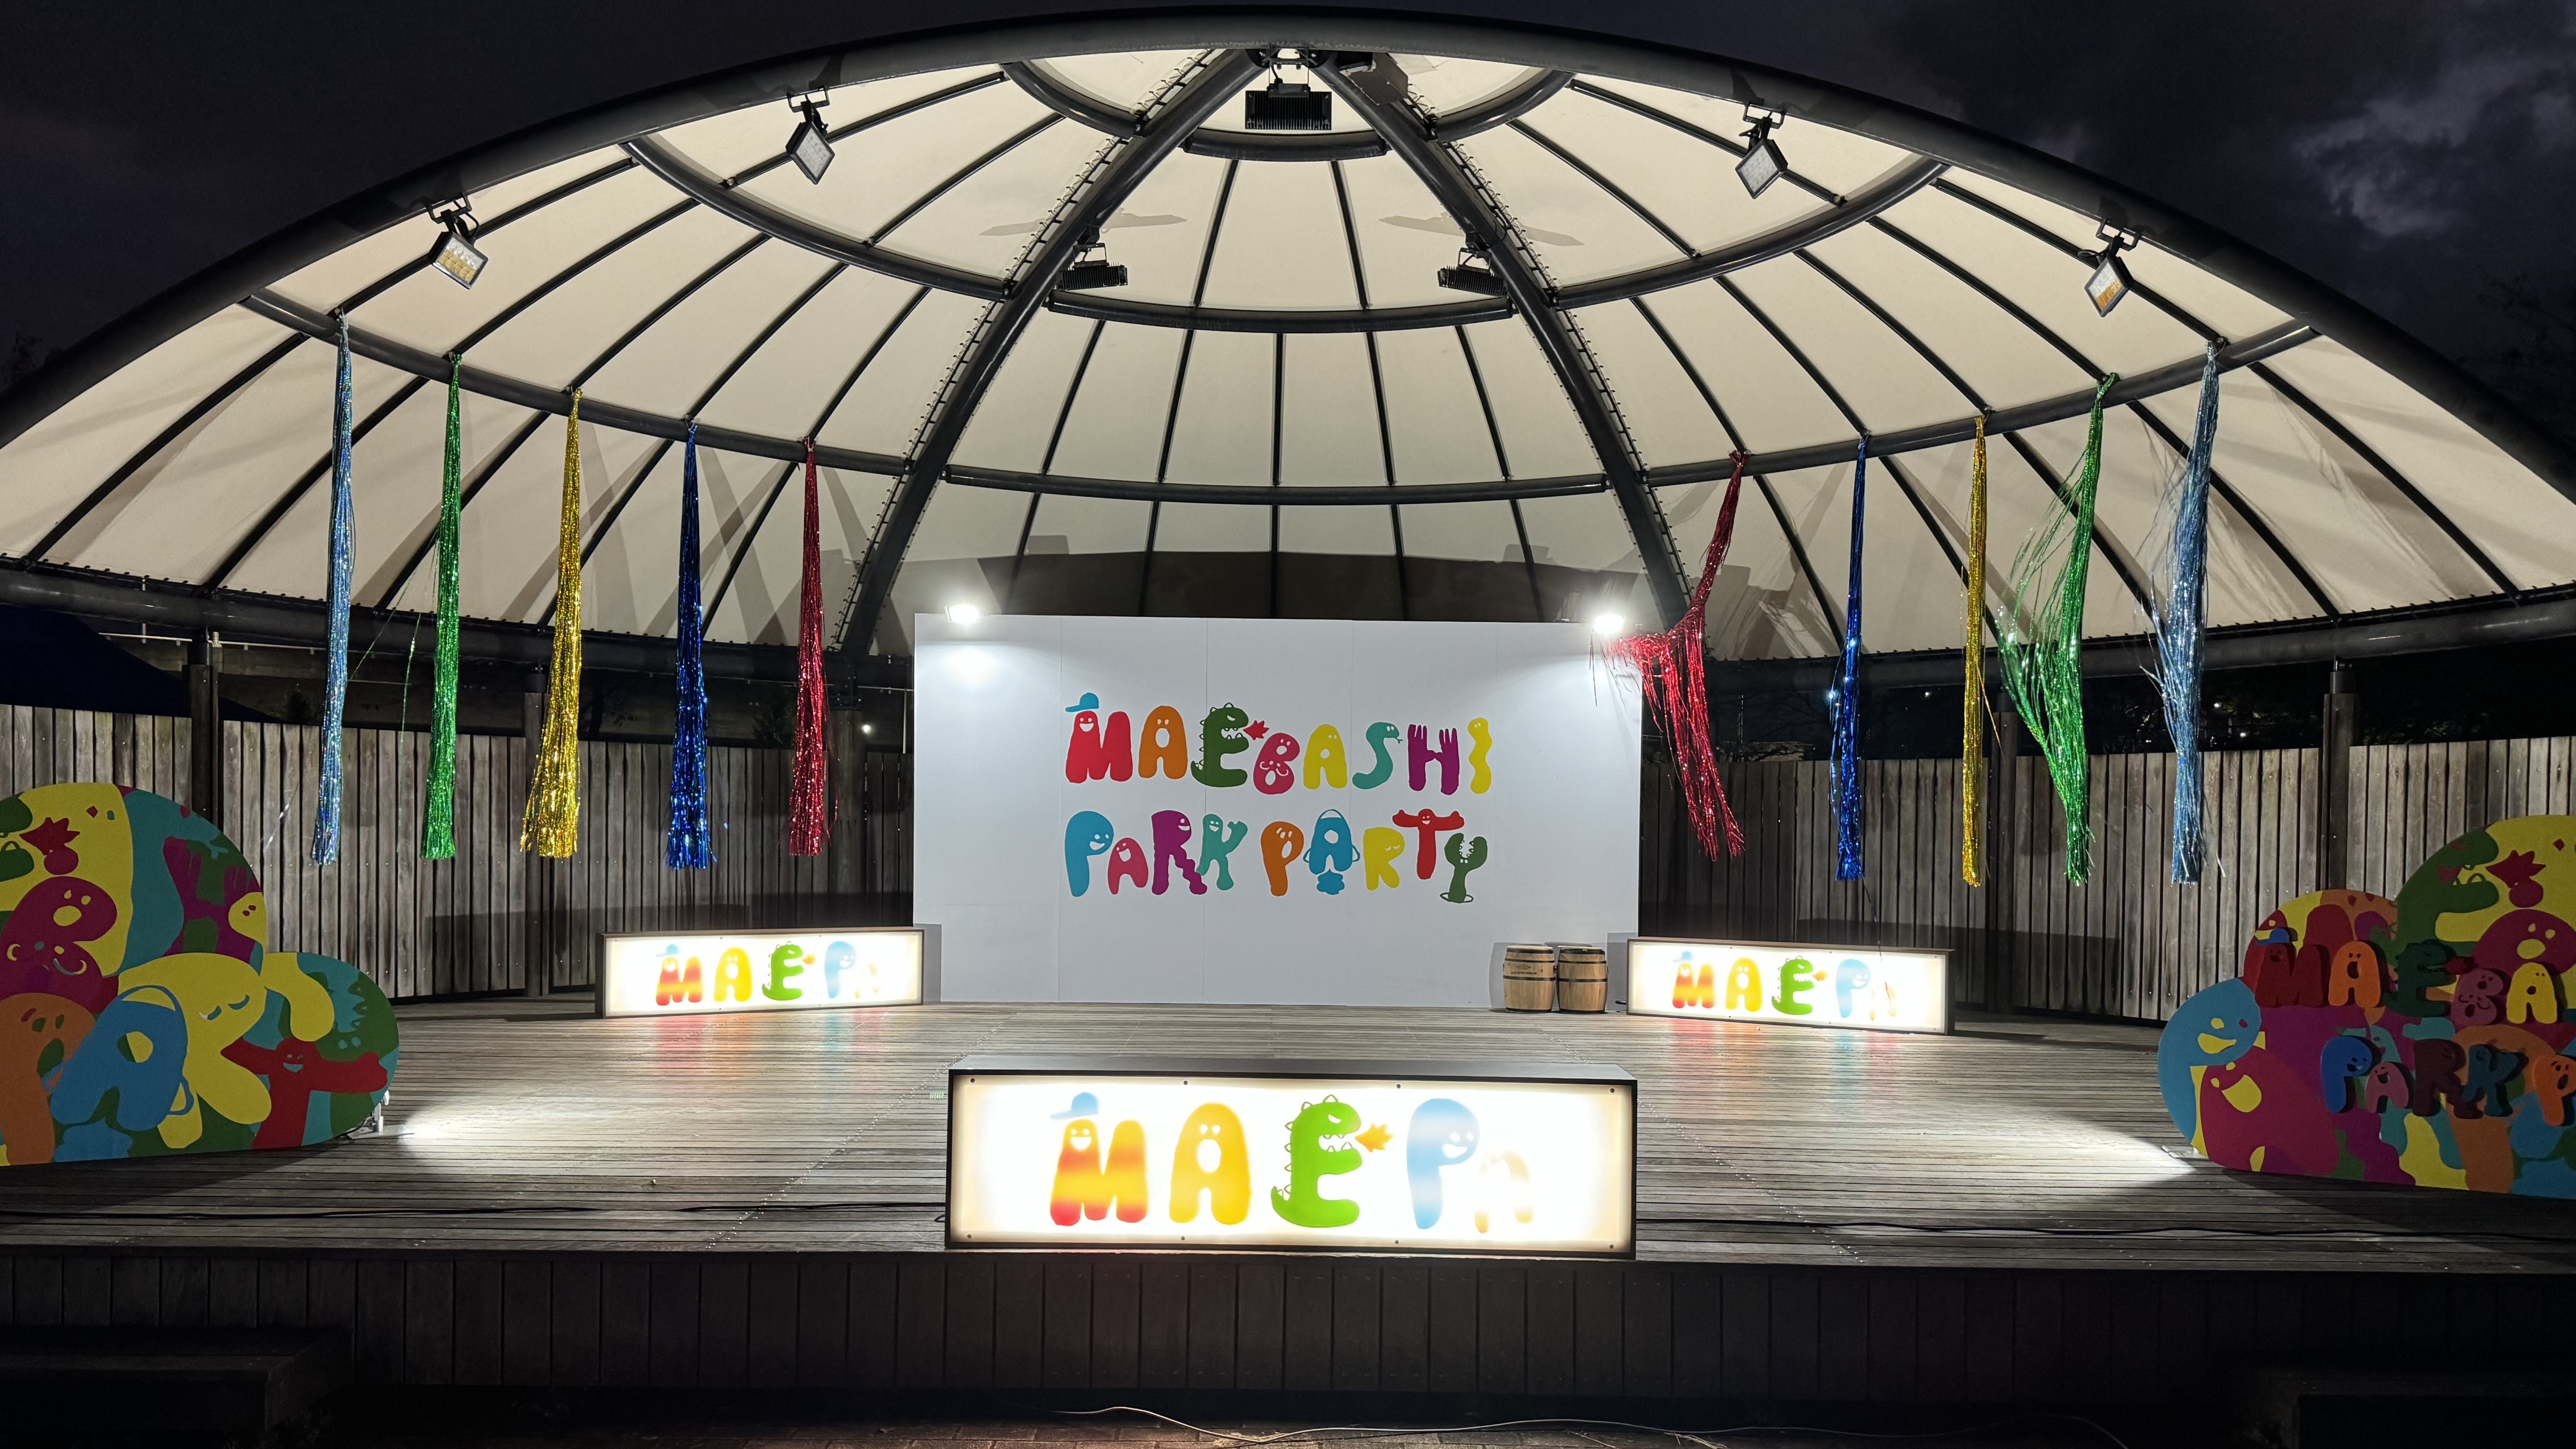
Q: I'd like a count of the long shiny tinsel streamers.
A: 10